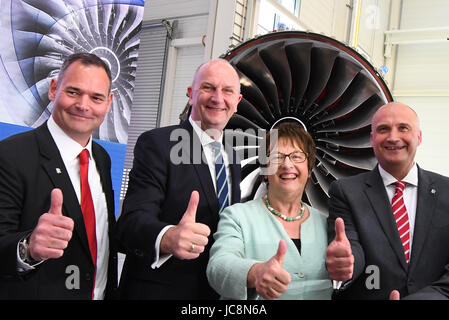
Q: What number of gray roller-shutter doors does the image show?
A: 1